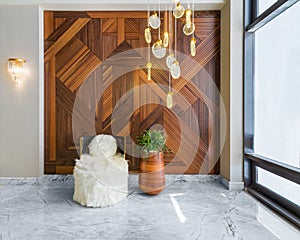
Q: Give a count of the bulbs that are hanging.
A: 12